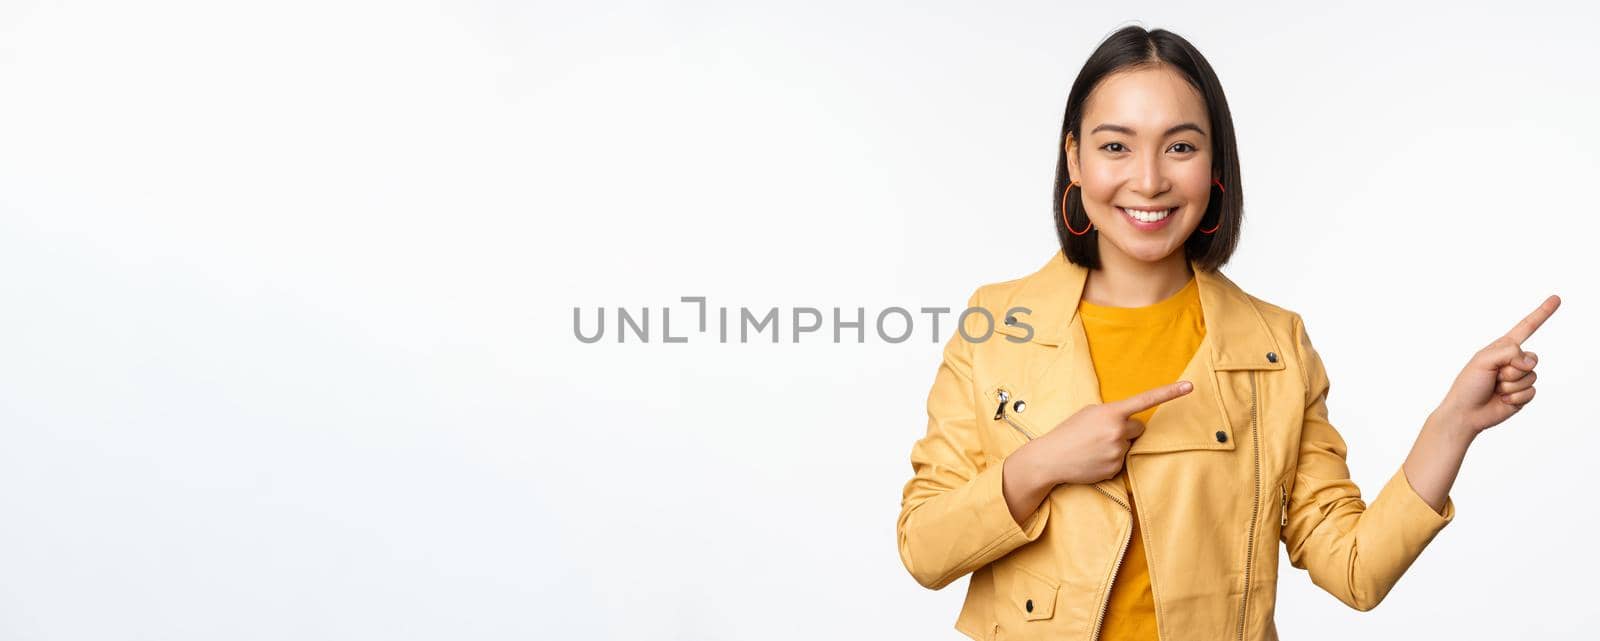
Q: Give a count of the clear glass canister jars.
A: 0